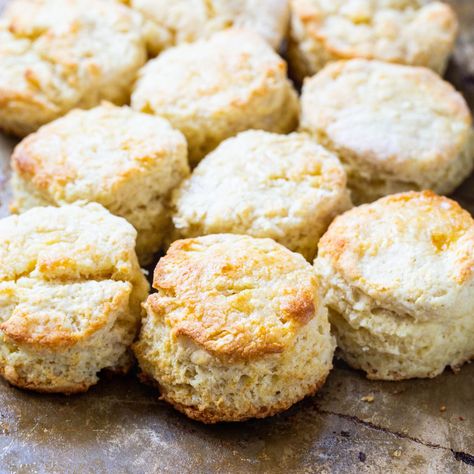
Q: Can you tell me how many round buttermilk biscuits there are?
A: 10